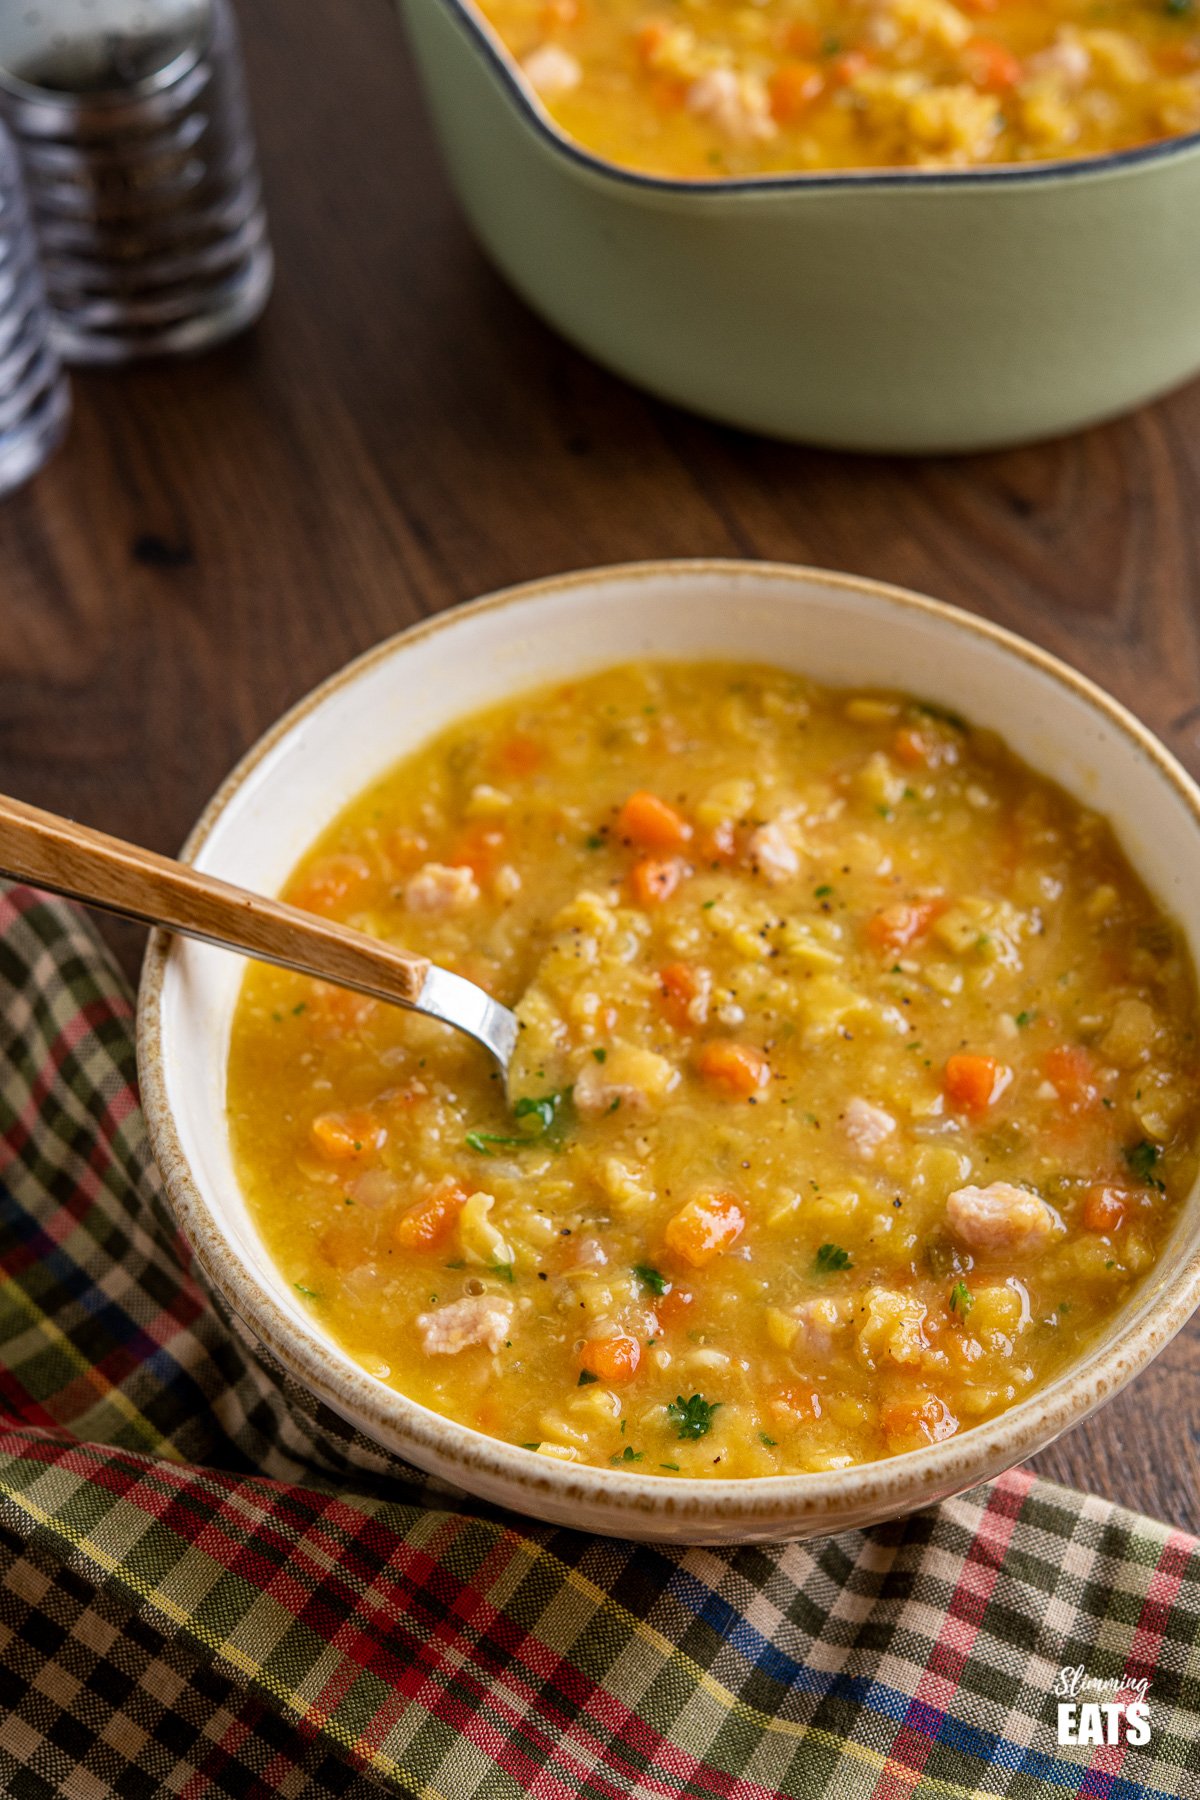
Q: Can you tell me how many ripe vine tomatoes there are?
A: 0